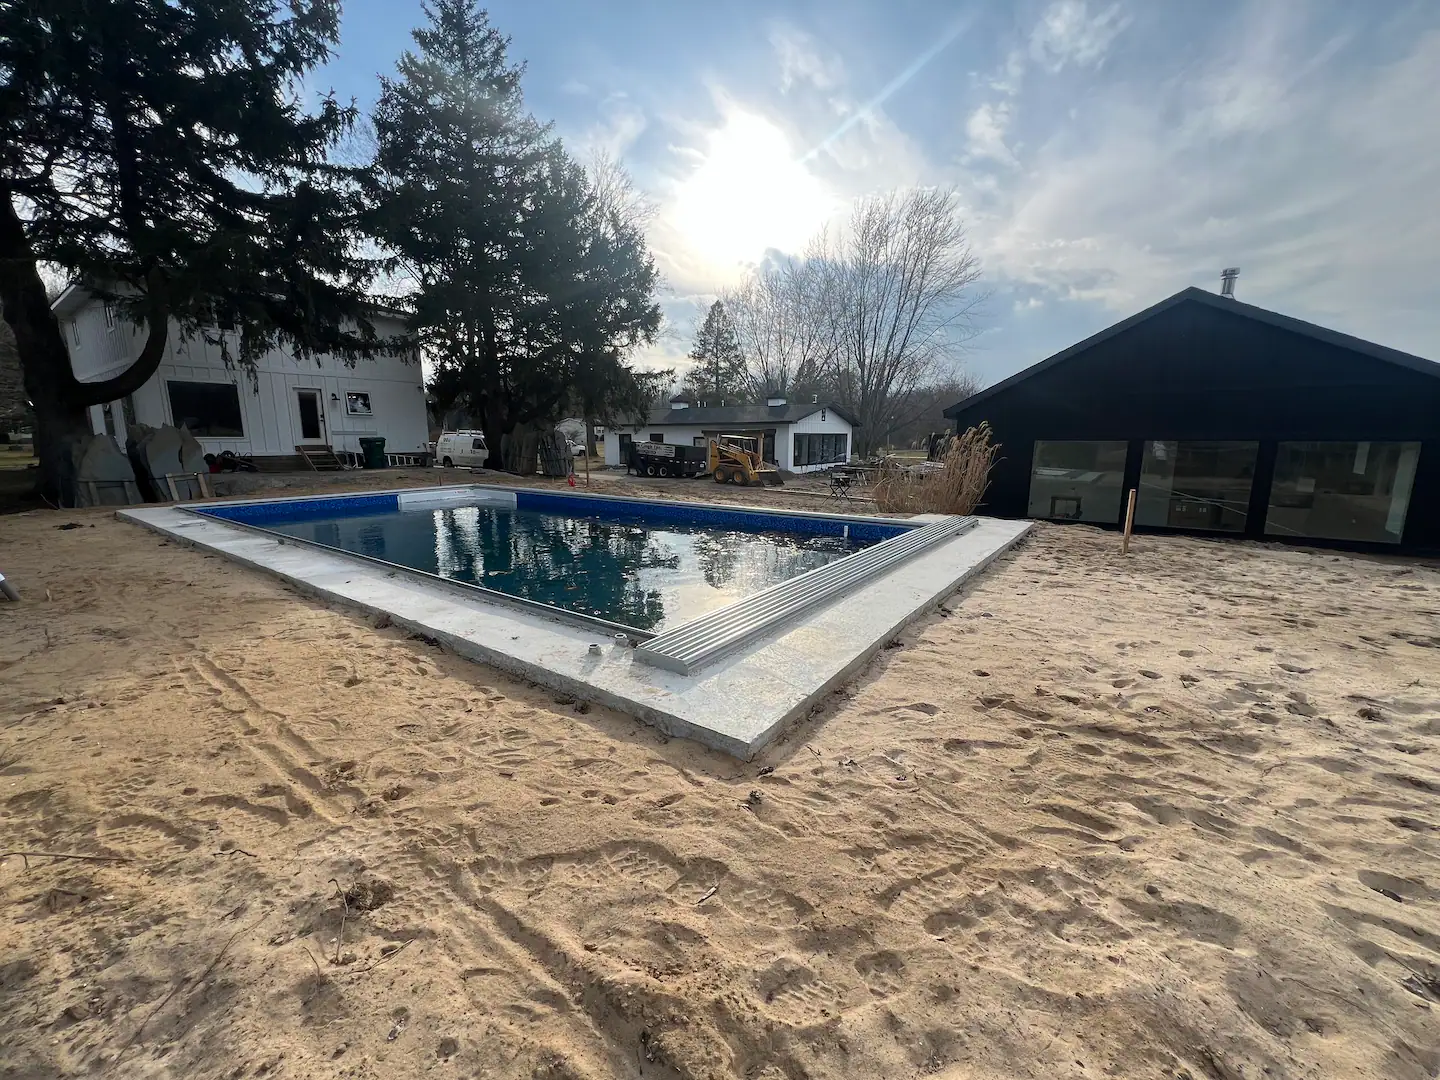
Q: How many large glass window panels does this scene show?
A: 3